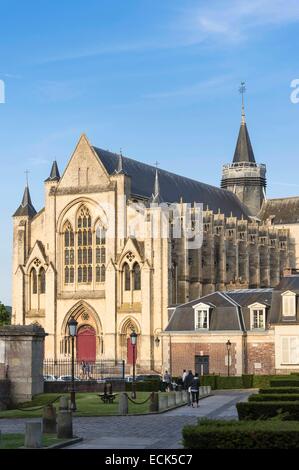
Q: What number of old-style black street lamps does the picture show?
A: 3